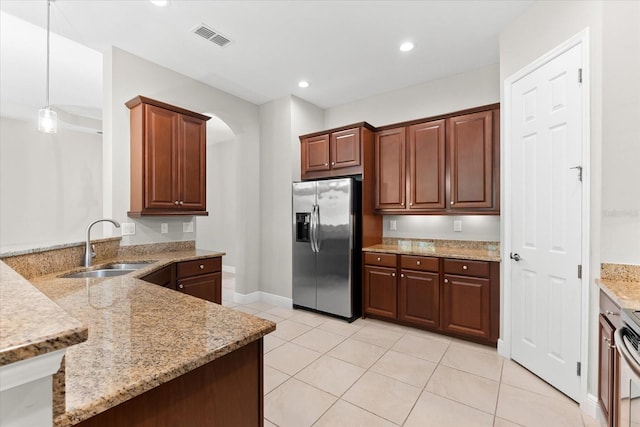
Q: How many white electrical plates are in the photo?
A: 5